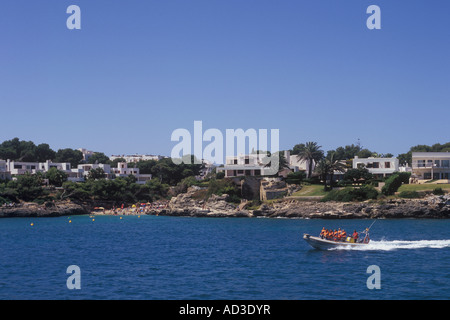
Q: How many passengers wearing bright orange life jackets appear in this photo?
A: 6